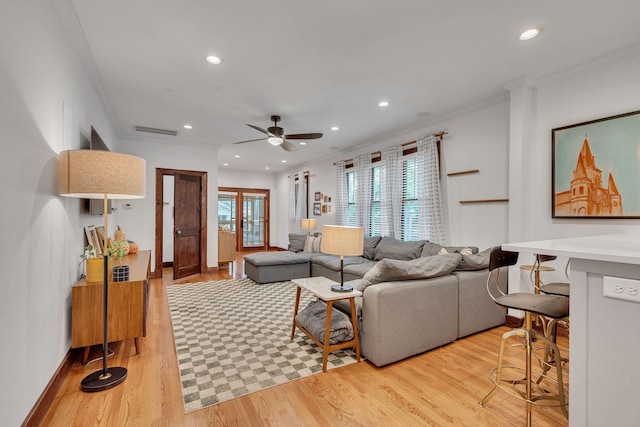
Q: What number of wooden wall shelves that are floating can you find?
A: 2